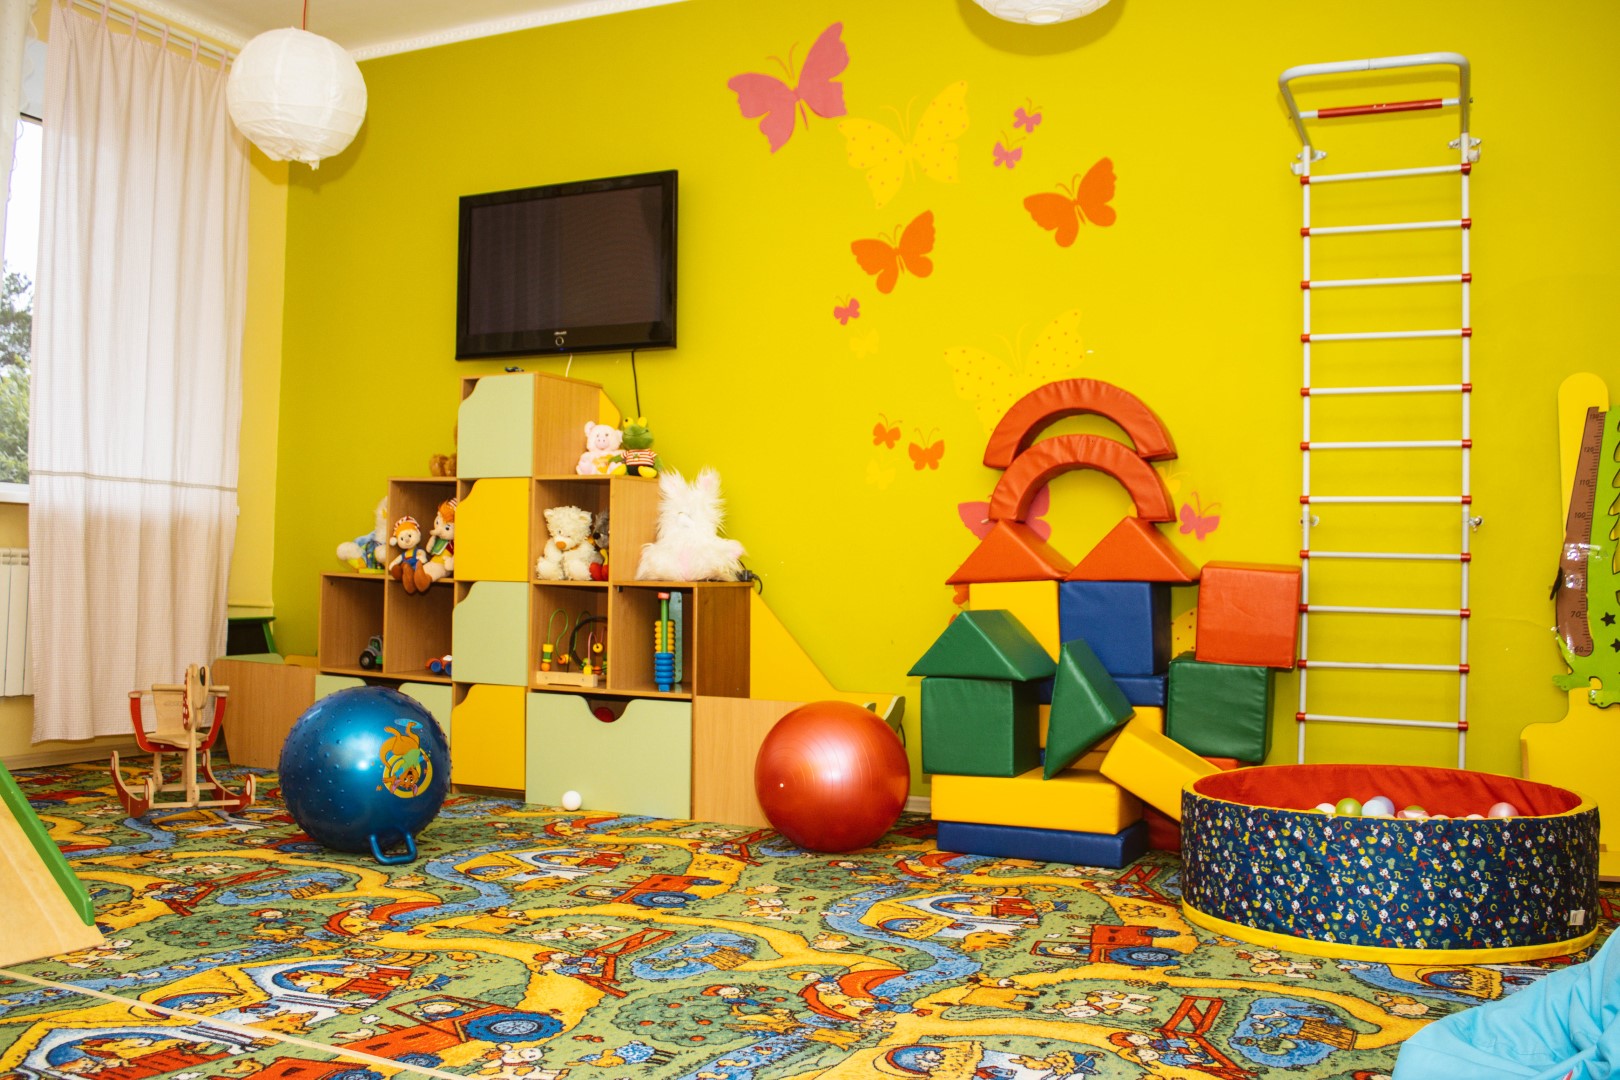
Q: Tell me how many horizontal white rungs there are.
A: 11